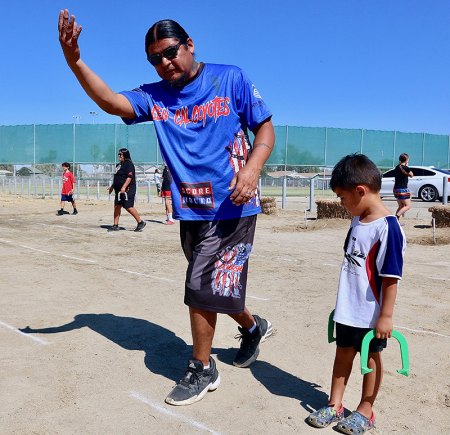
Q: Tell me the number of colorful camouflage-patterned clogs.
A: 2